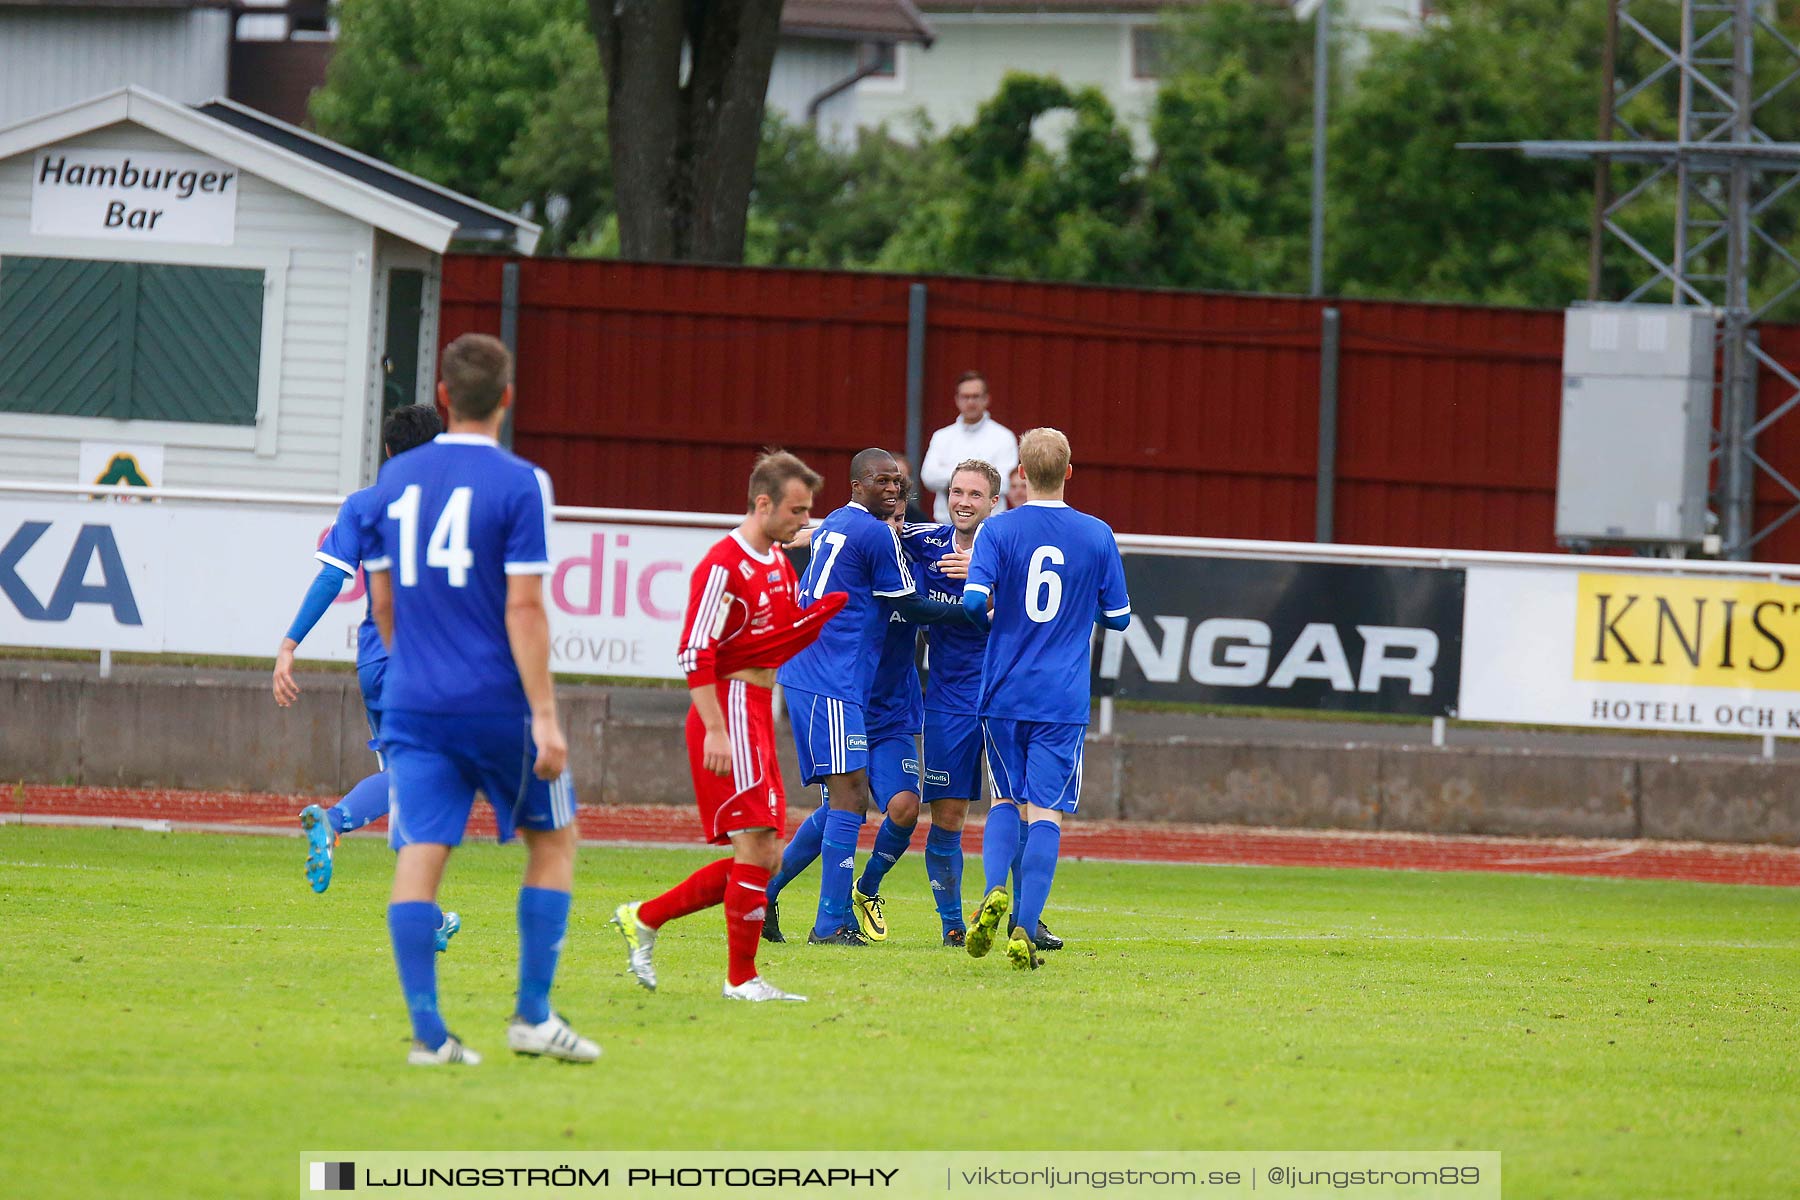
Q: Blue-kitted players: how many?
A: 6